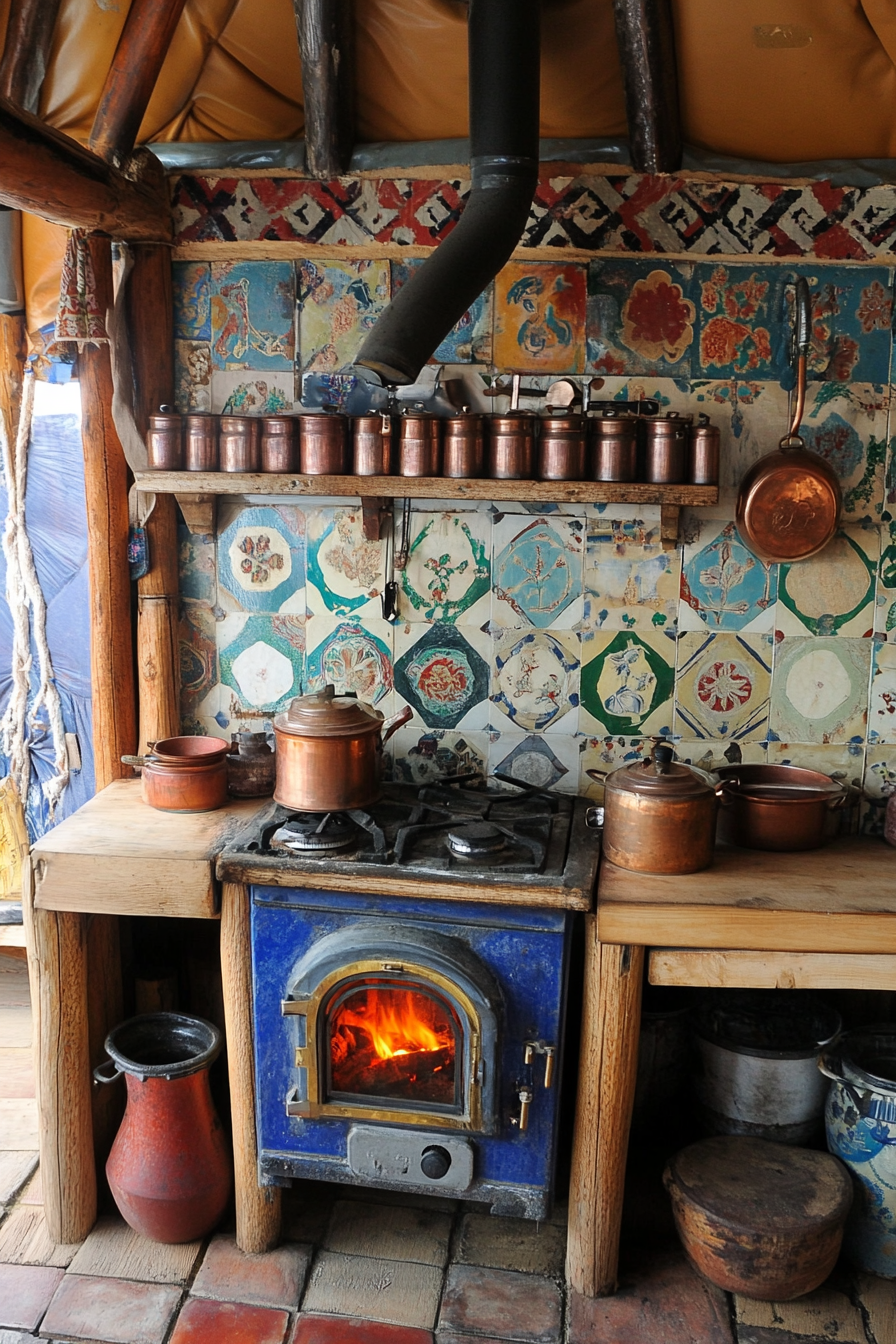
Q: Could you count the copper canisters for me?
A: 13